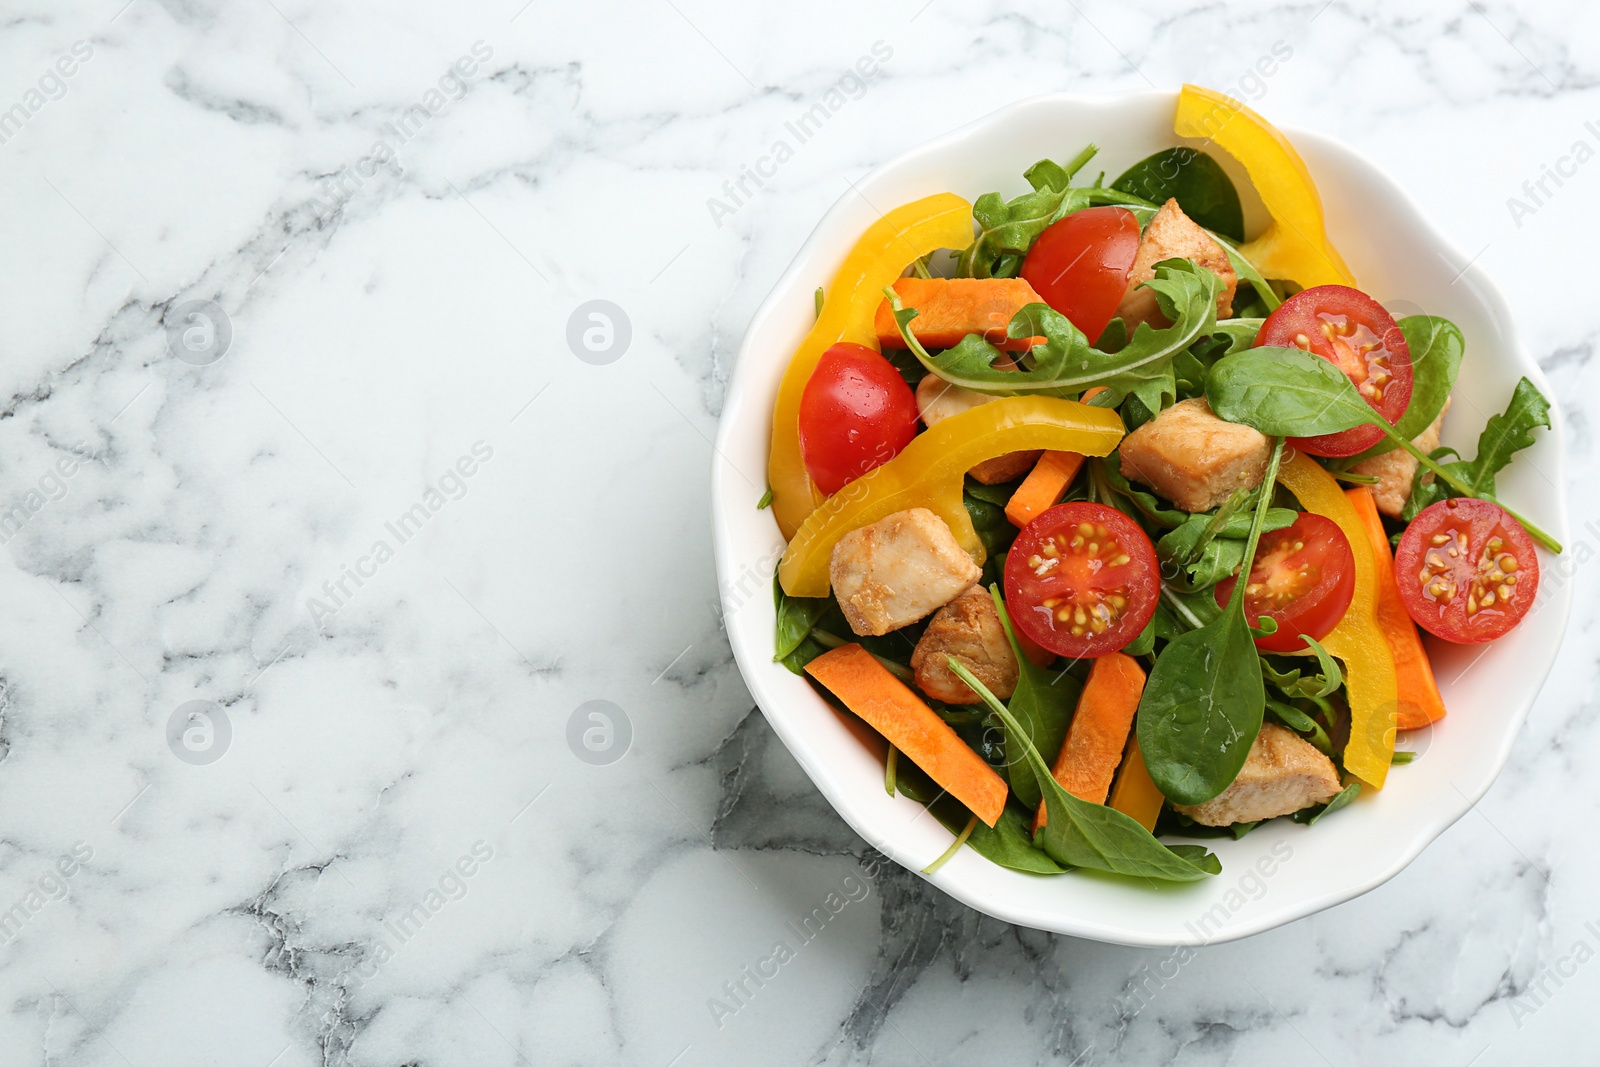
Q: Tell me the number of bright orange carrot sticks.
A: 5